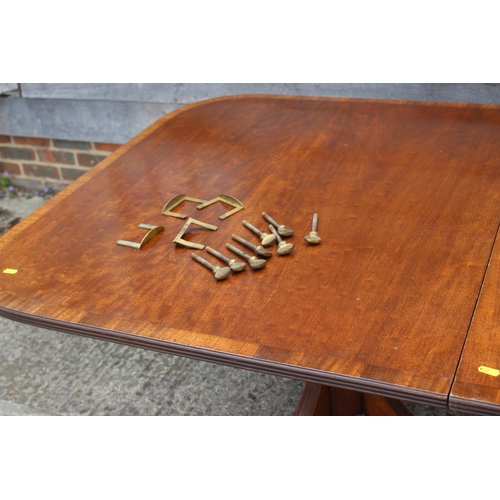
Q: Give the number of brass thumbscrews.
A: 8